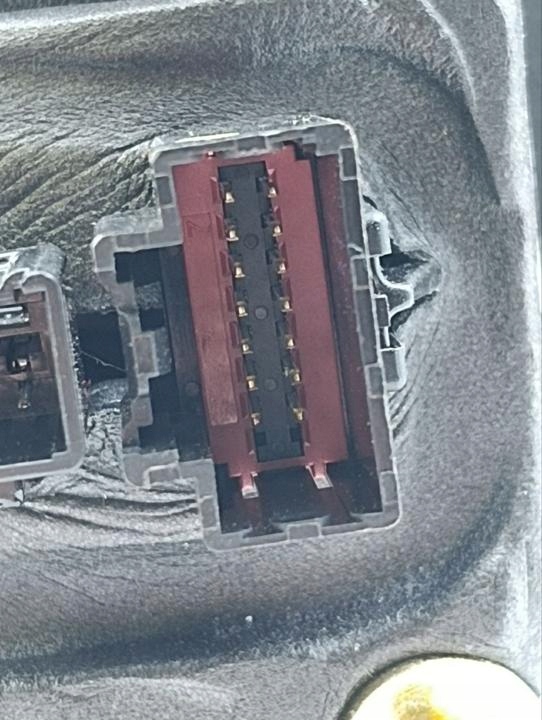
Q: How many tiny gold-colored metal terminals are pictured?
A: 14